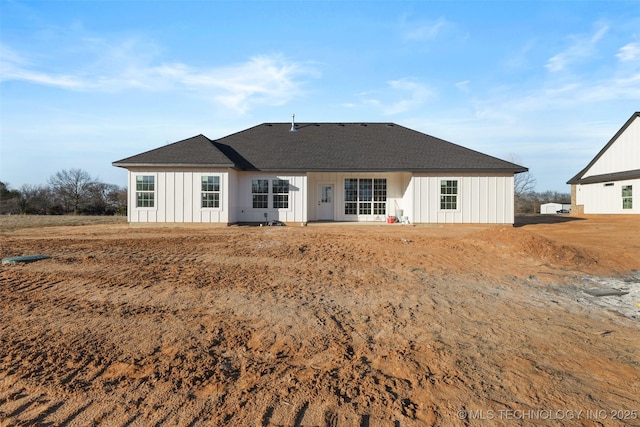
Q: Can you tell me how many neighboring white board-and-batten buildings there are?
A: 1